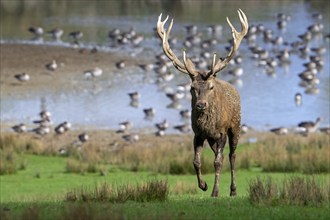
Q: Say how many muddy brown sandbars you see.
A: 1